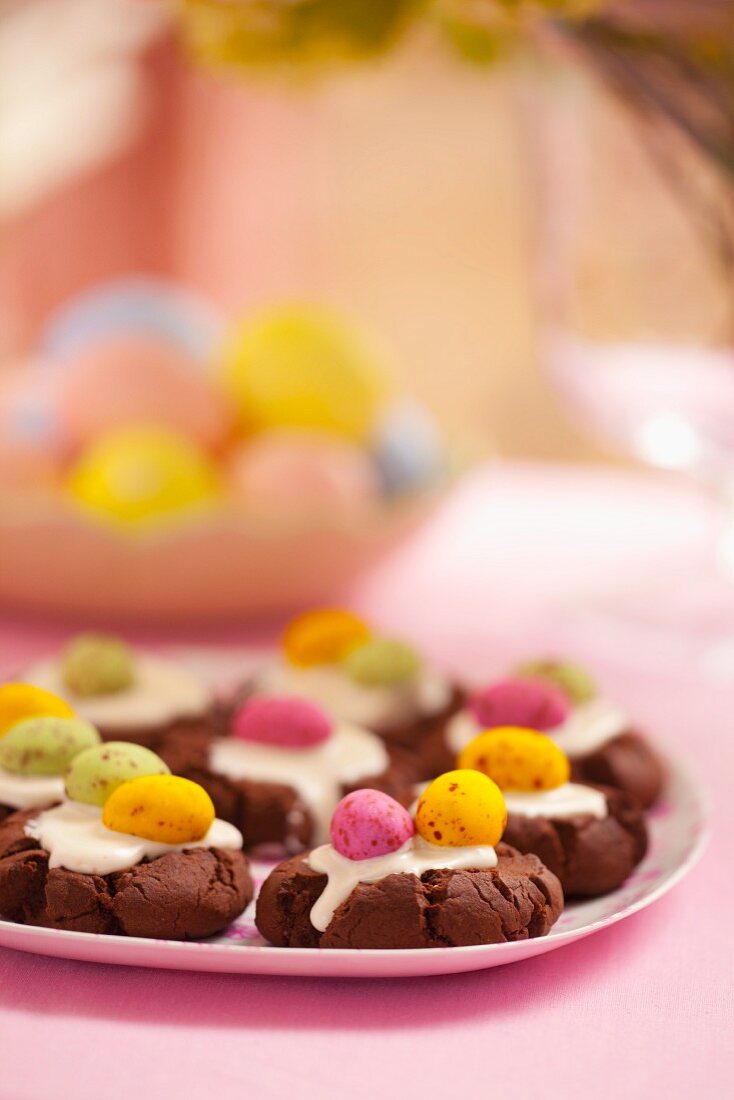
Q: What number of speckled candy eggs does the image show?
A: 13